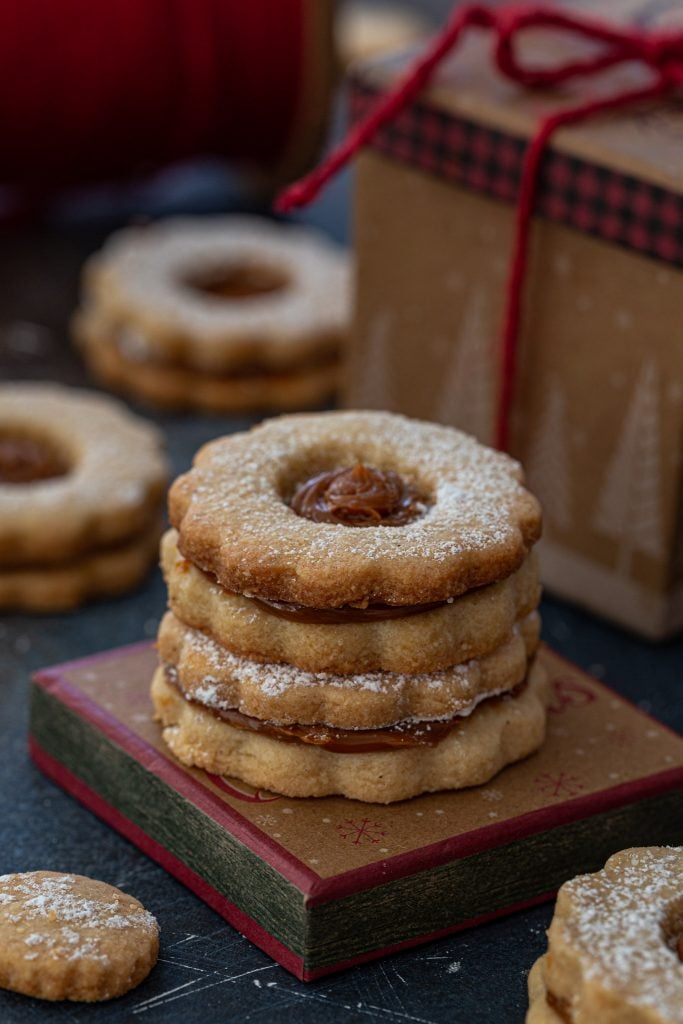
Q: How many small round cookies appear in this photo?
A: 1